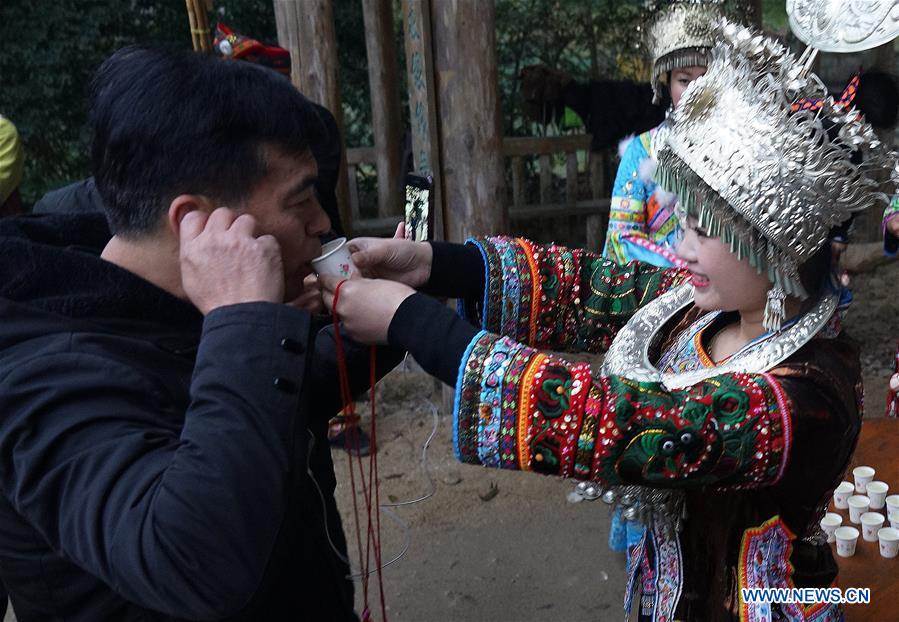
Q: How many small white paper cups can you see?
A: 11